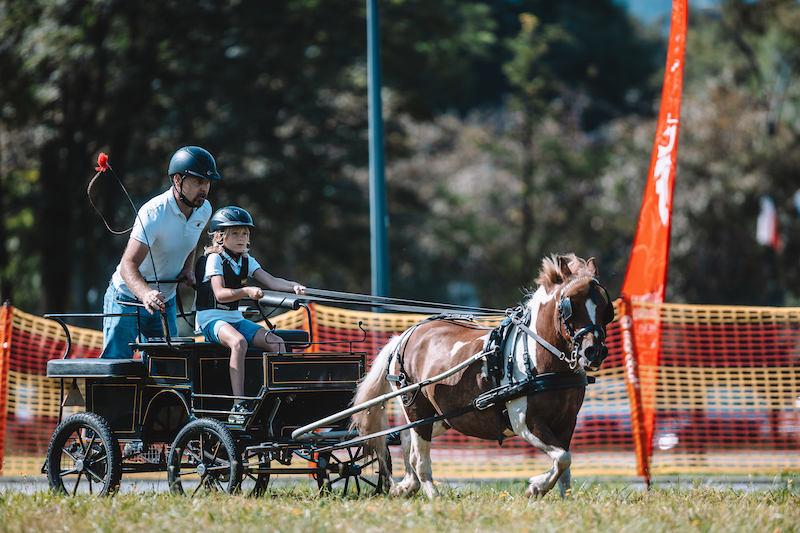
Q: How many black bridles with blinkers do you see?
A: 1